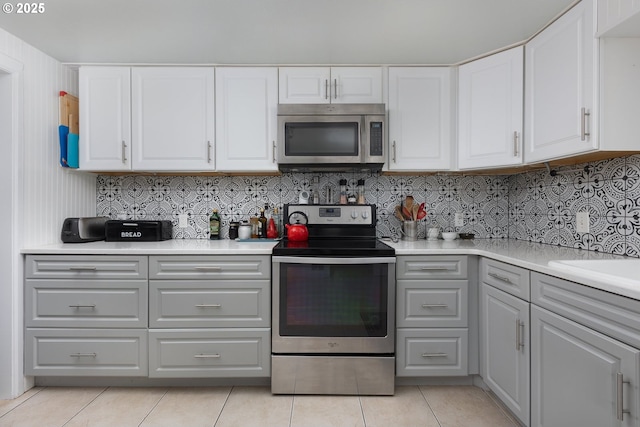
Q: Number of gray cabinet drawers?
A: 10